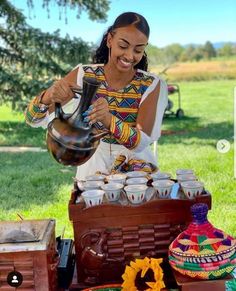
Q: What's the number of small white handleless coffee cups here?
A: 13